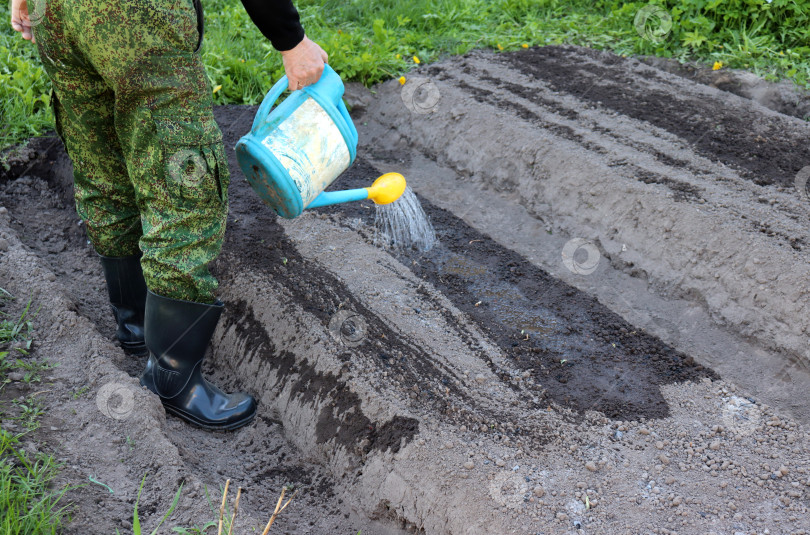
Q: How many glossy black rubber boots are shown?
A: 2